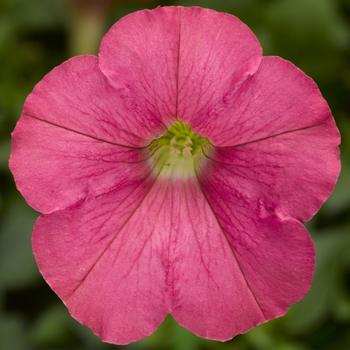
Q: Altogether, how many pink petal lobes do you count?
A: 5